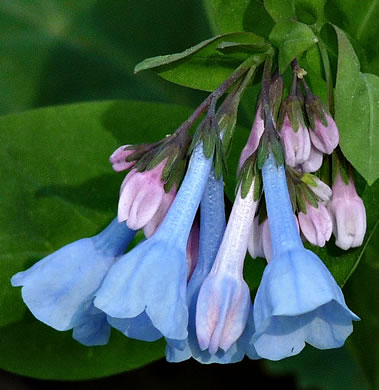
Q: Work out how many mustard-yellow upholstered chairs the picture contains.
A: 0